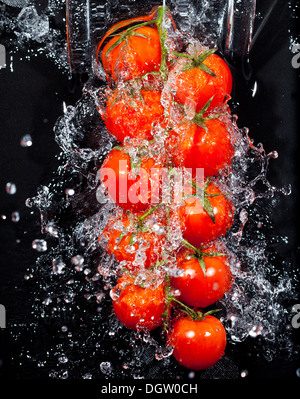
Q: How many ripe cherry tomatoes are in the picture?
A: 10